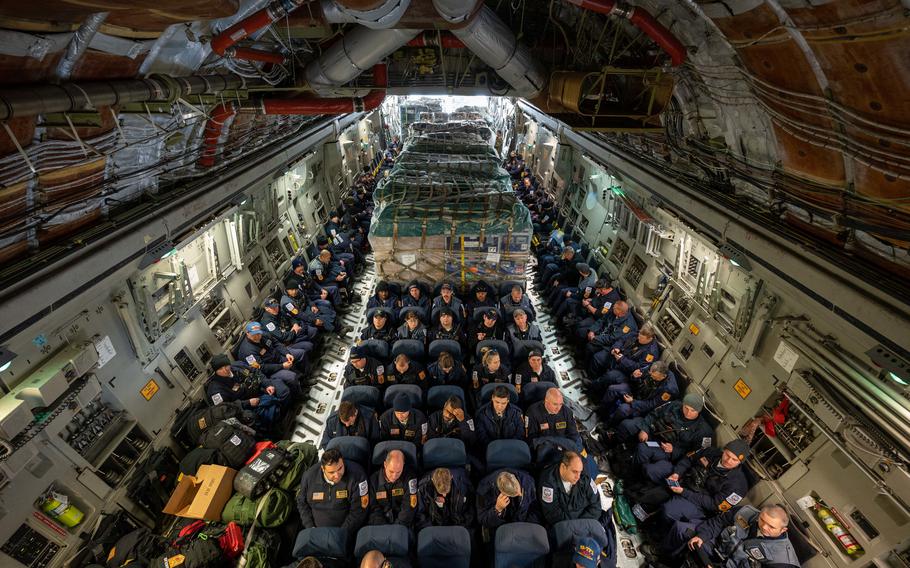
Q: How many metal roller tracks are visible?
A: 2